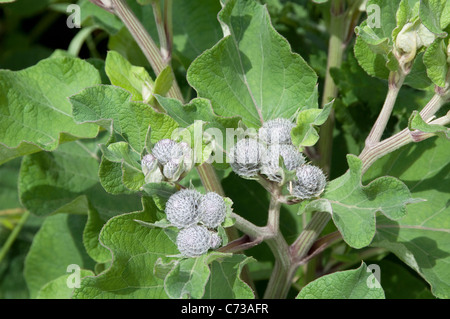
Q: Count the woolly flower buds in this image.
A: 12